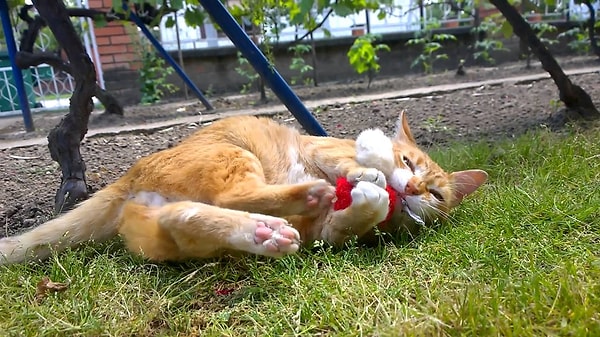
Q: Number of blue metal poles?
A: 3